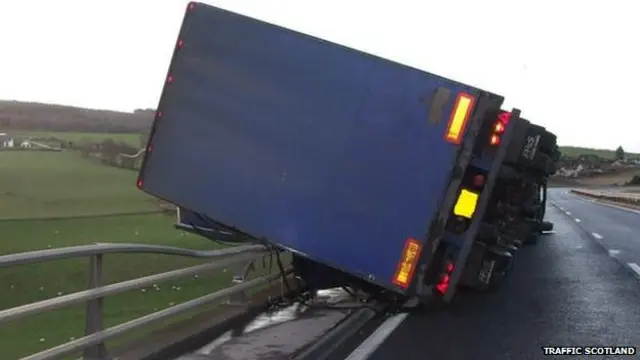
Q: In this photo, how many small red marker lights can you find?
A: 6